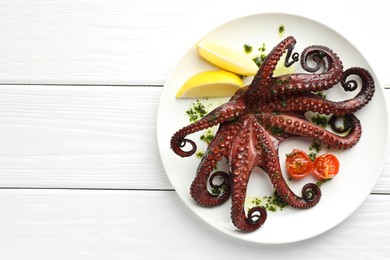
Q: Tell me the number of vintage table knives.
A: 0